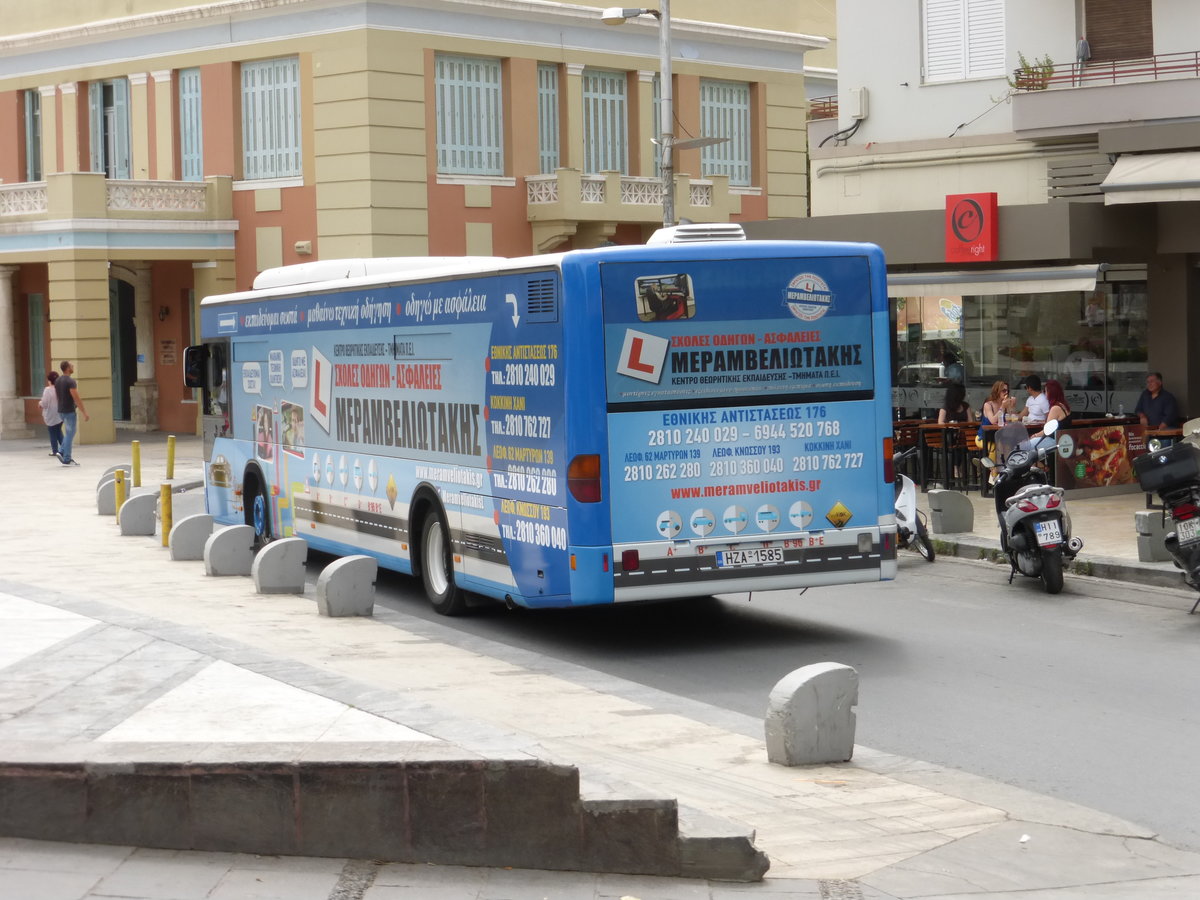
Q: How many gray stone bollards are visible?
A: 11